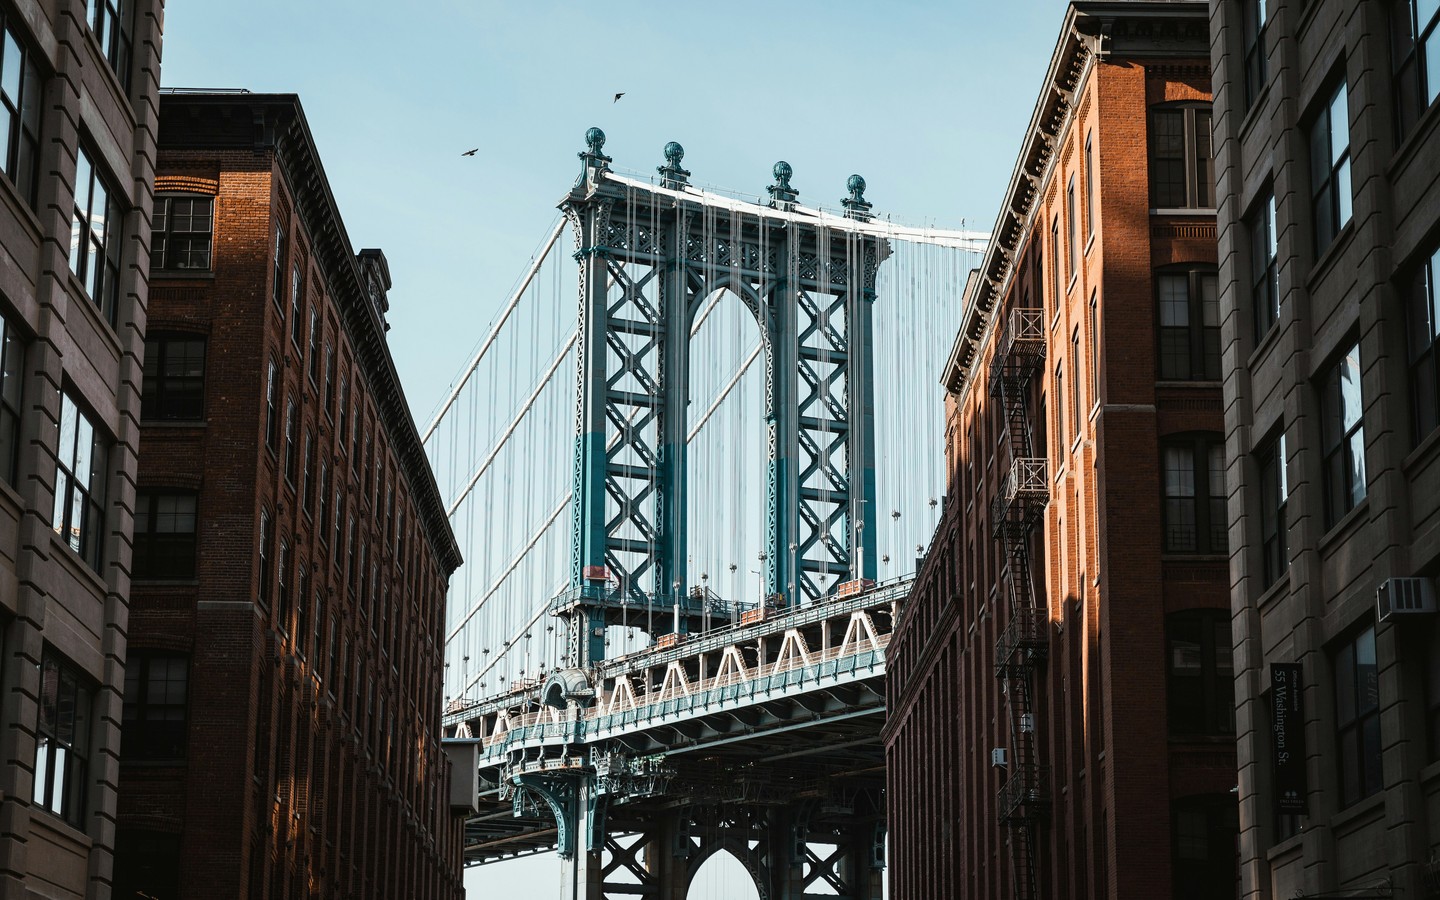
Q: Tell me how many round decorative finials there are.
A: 4